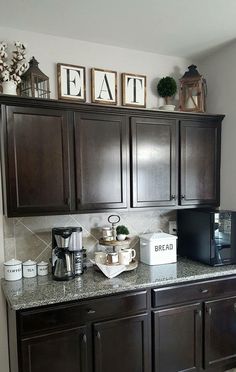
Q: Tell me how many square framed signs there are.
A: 3